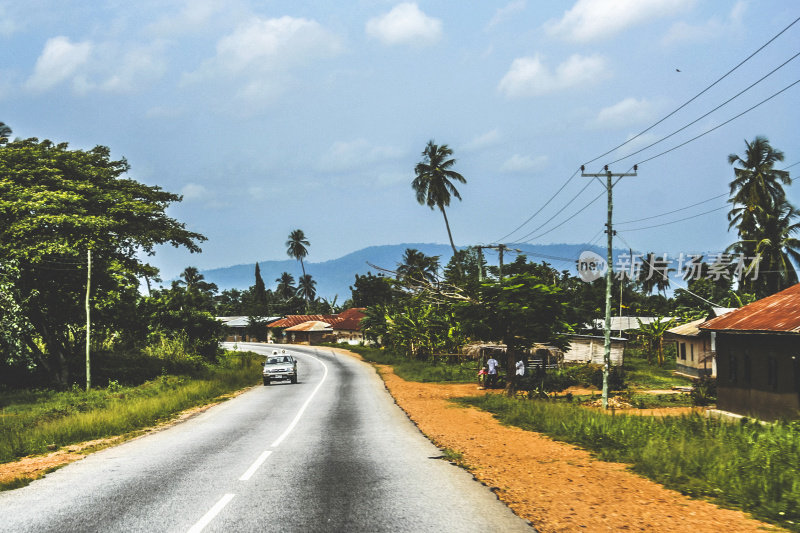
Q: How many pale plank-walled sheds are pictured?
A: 1